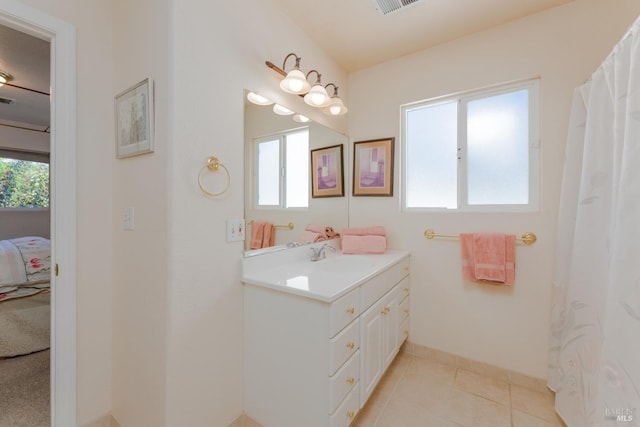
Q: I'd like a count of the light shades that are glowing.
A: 3